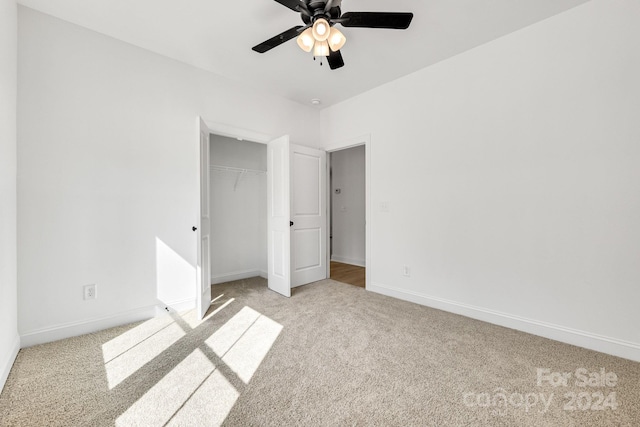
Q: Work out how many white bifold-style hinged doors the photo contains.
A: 2